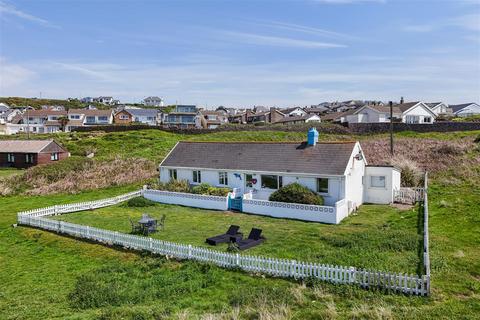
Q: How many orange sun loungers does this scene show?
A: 0